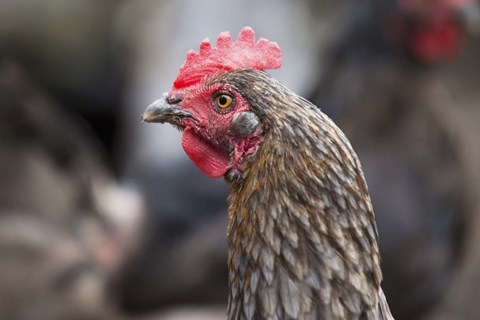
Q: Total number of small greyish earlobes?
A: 1